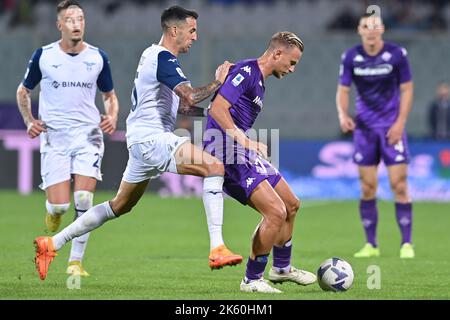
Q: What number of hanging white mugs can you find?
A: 0